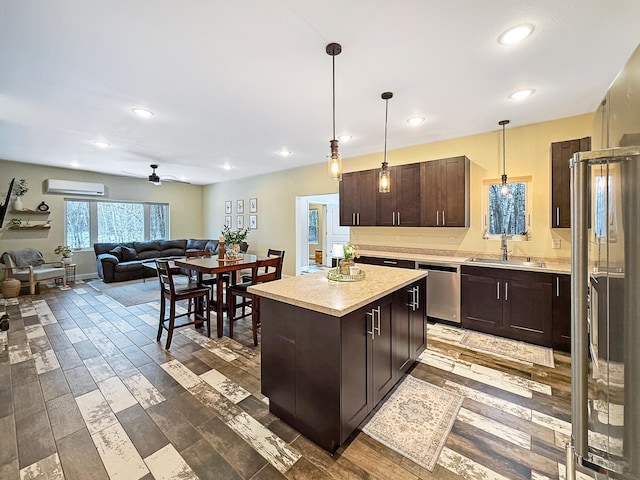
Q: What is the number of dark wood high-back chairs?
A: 4